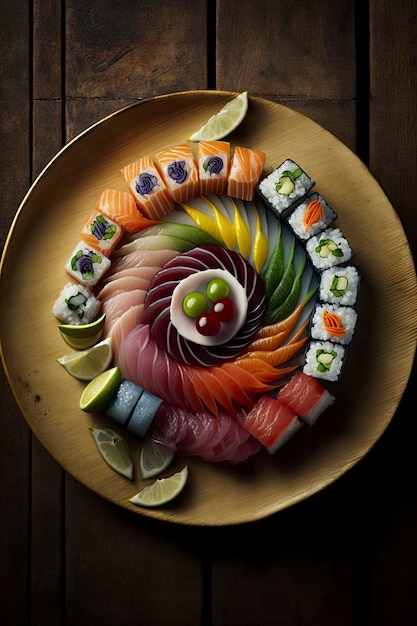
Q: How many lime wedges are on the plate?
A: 7